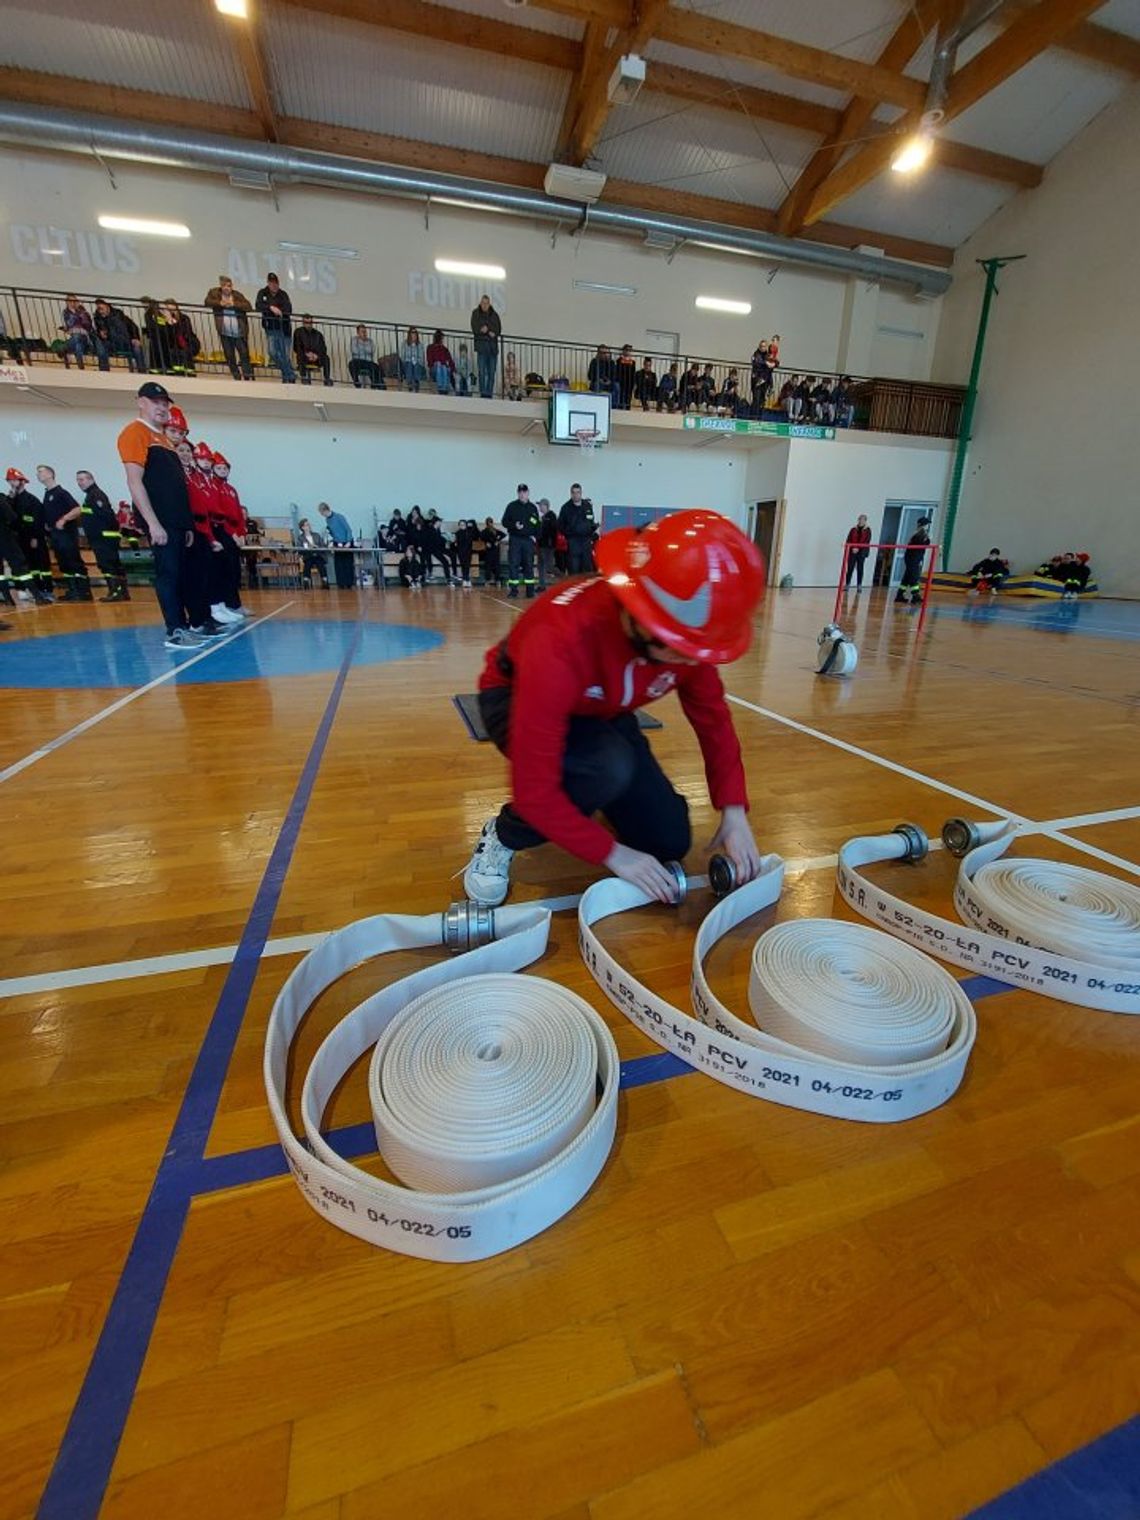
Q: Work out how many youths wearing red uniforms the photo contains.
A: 5